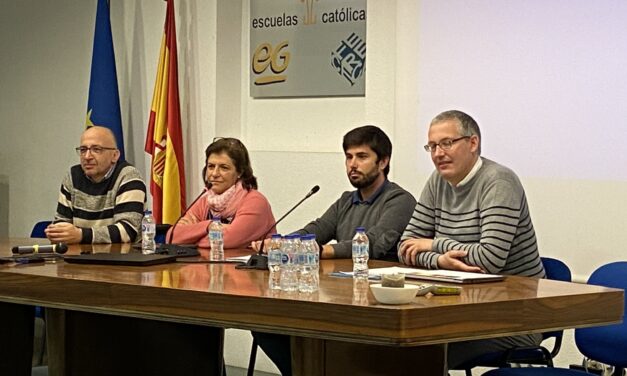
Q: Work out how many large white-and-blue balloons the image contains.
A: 0